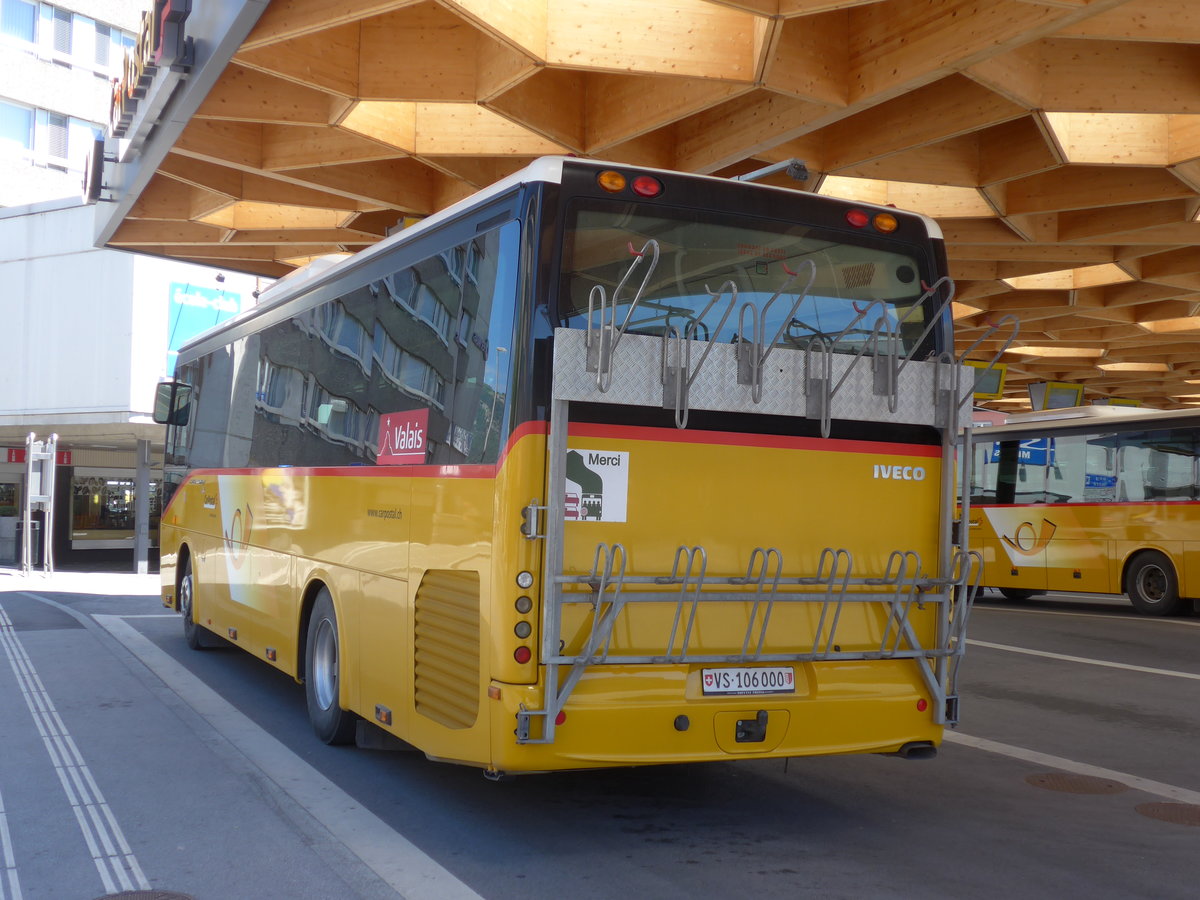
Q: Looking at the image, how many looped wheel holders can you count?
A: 12